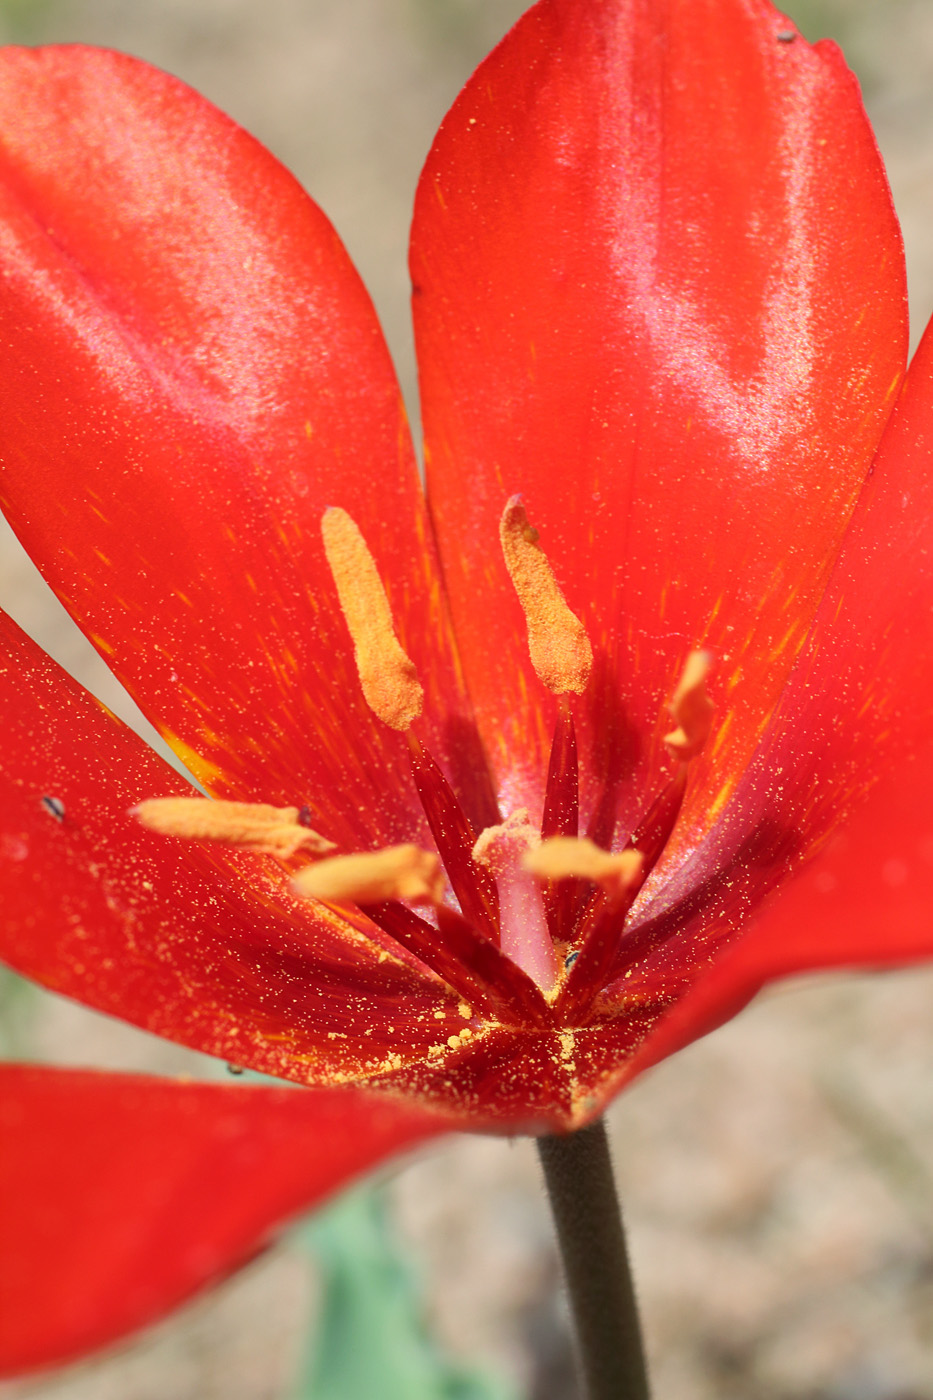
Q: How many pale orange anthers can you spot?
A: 6